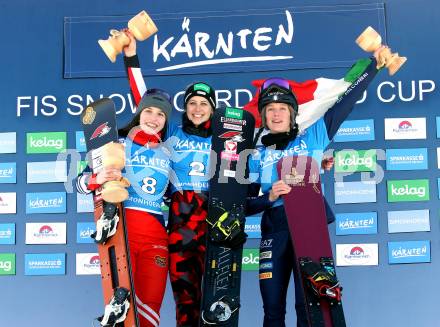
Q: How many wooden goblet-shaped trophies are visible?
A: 3